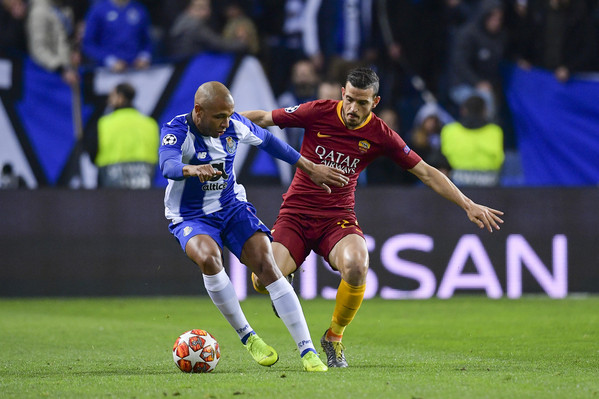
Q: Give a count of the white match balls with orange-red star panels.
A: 1